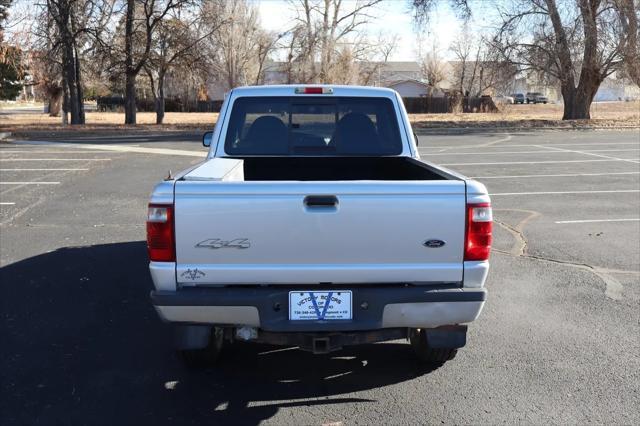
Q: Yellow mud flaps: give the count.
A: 0